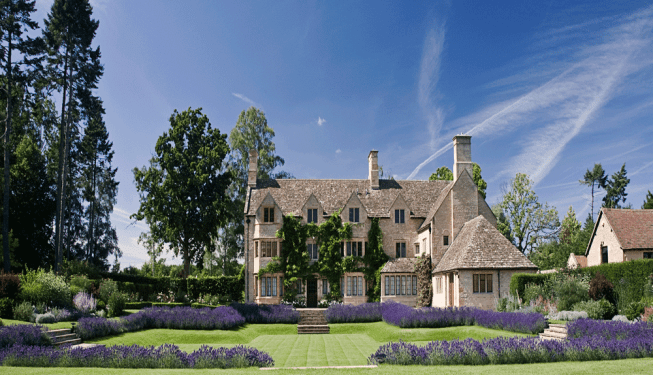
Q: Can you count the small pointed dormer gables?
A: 4